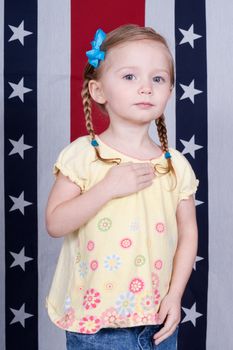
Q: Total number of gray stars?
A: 12